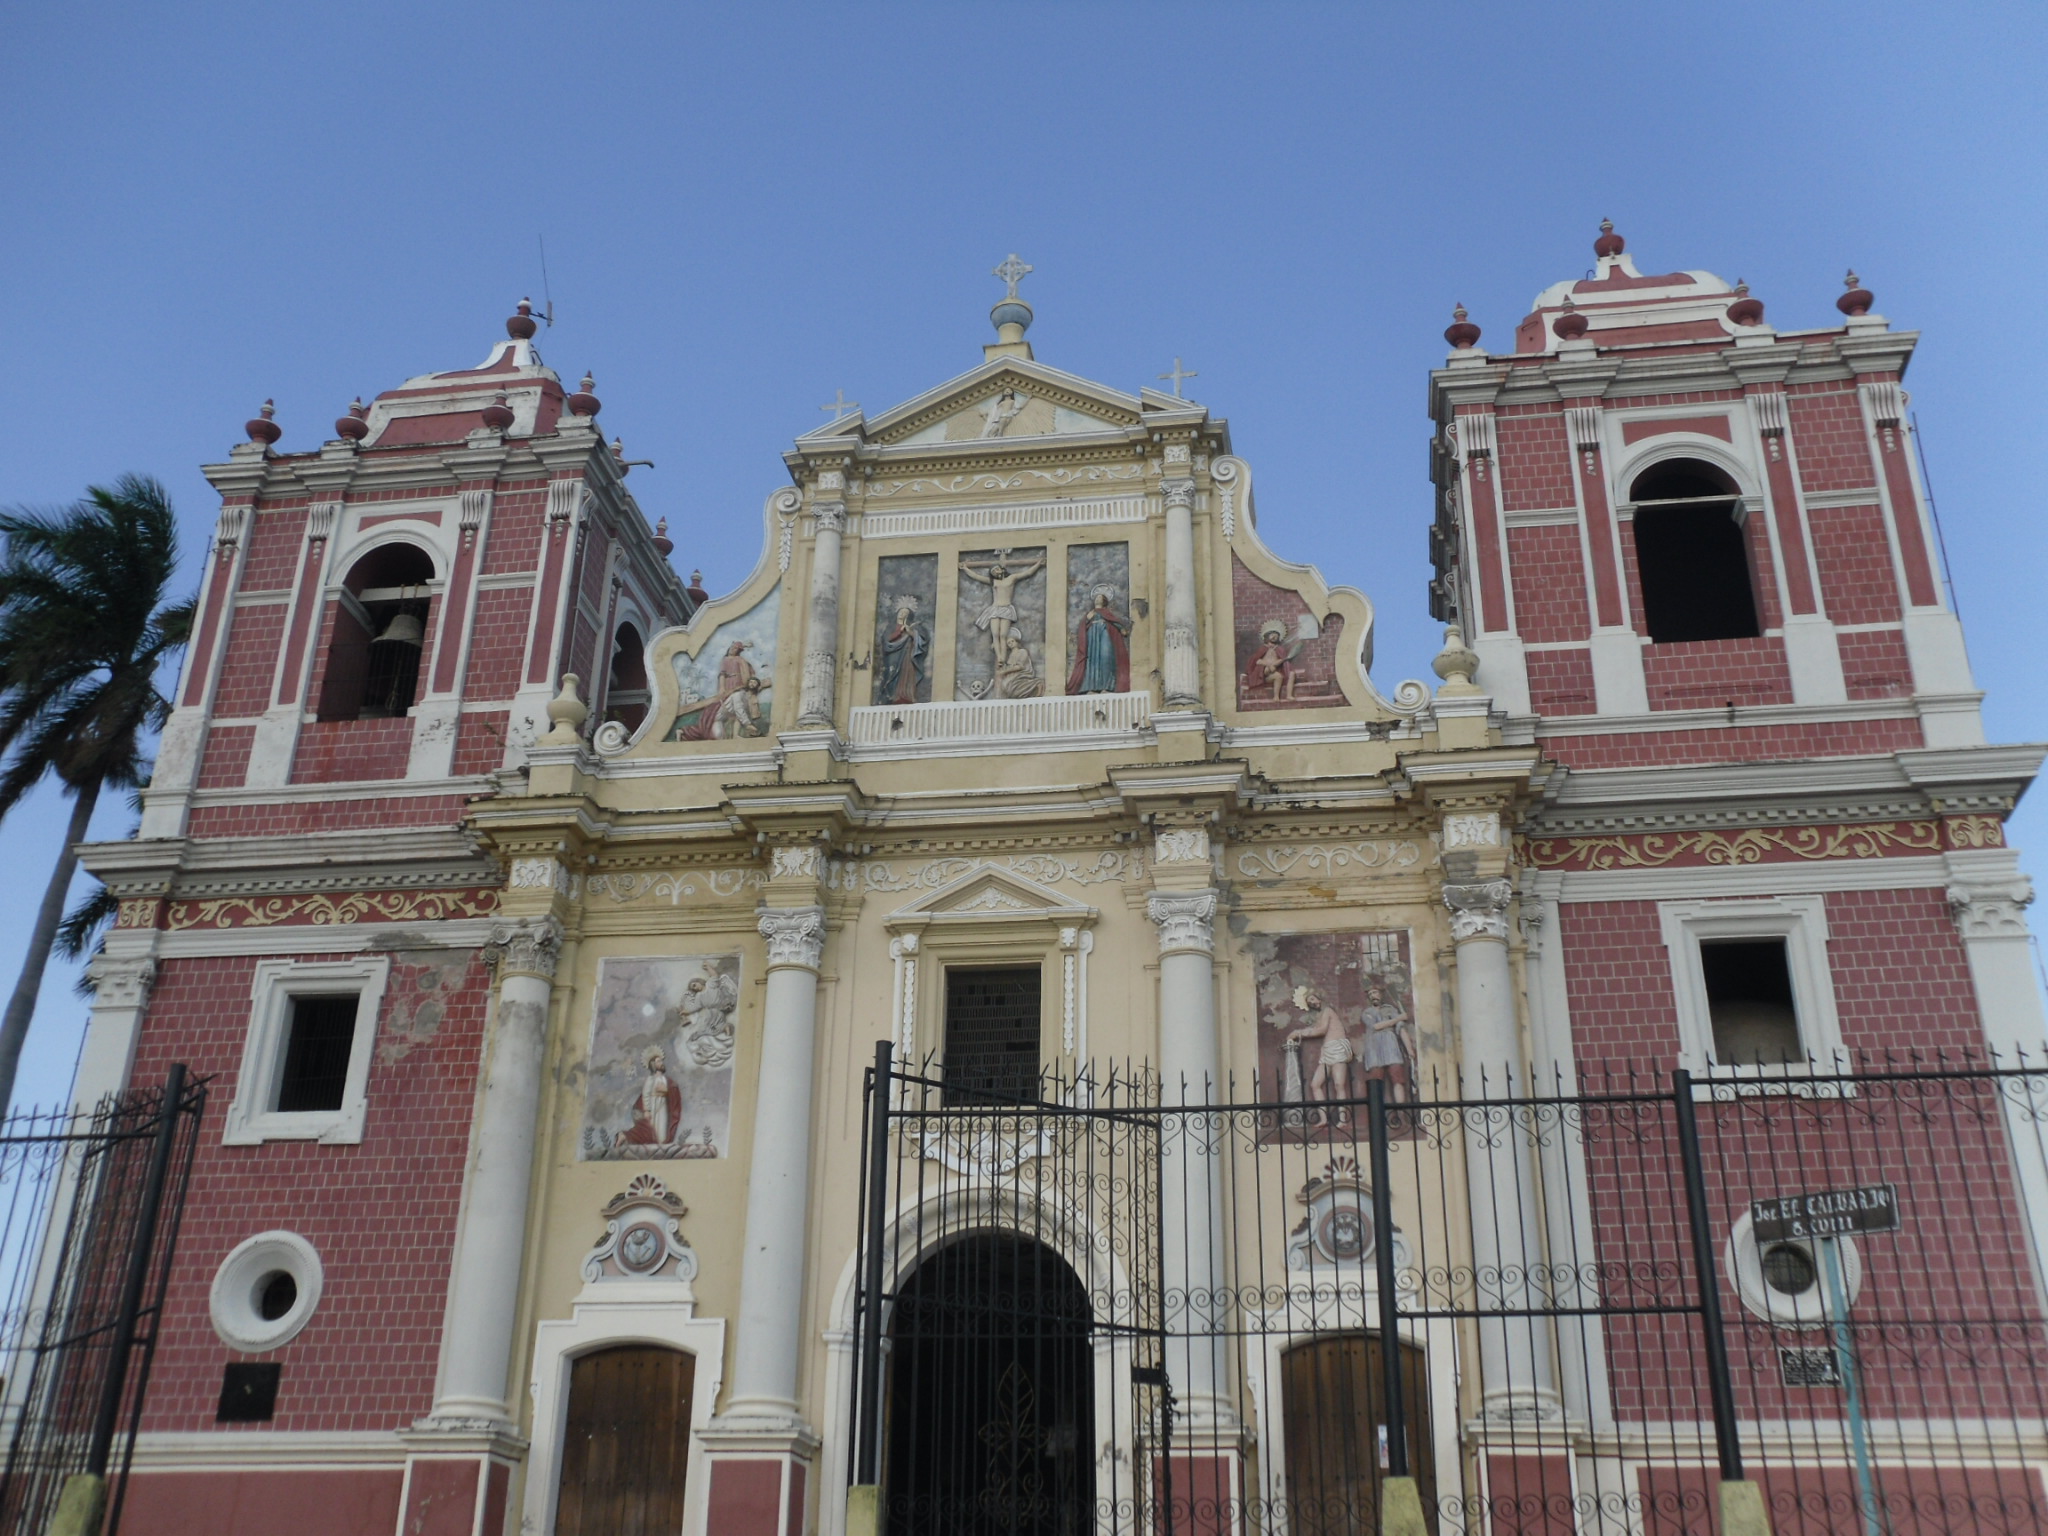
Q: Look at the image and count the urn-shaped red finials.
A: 13